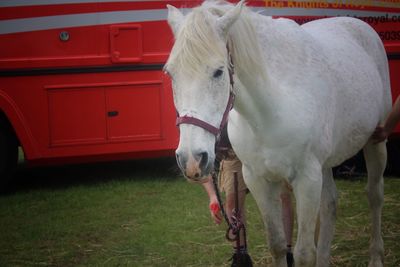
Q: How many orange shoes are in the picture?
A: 0